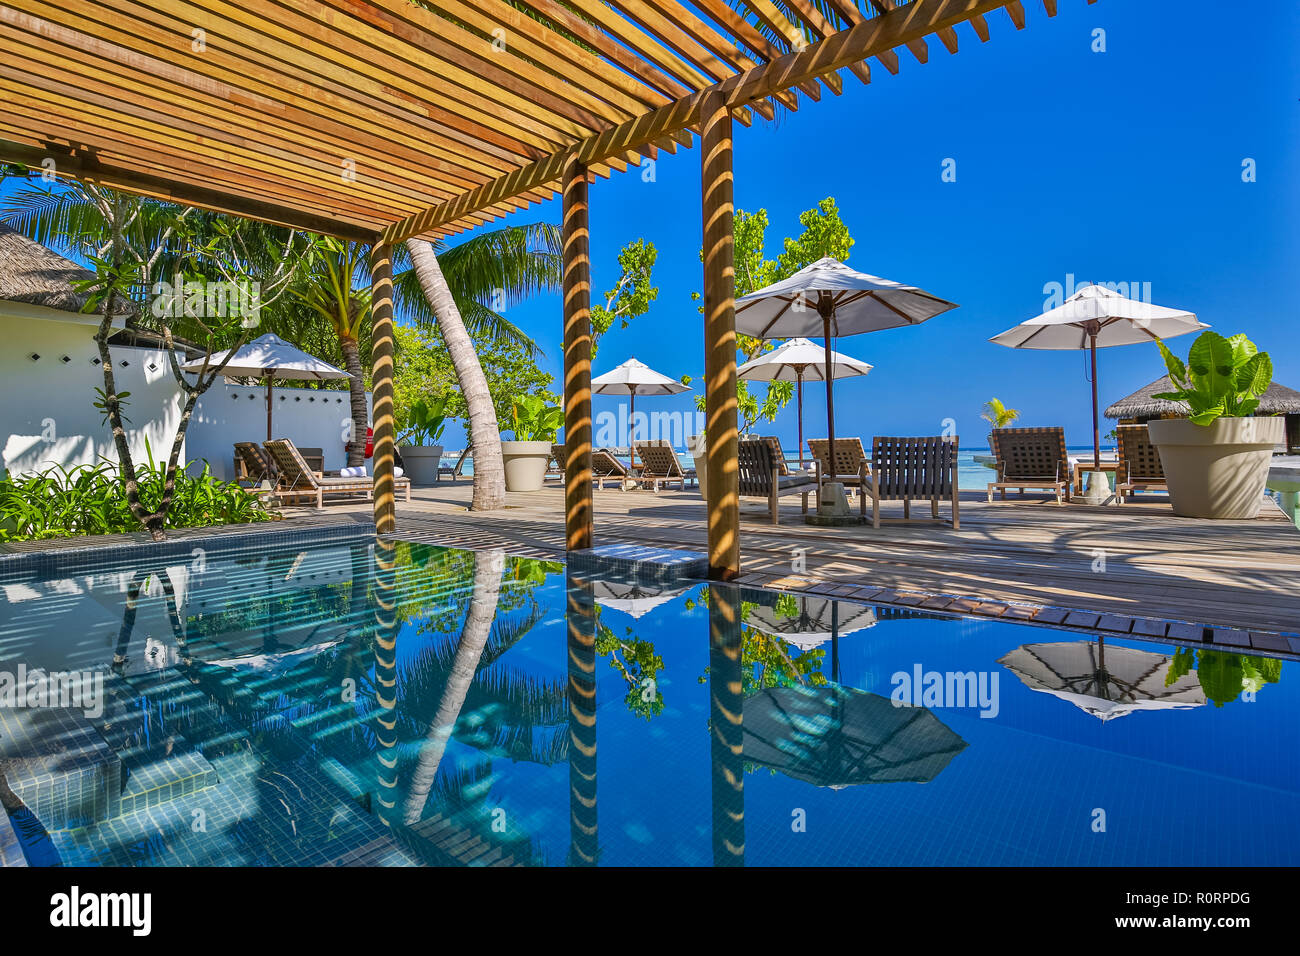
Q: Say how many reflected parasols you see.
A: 5